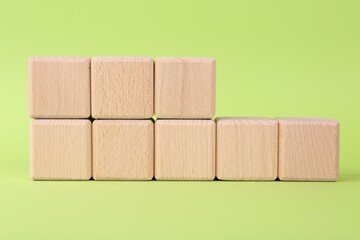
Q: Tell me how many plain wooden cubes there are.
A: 8